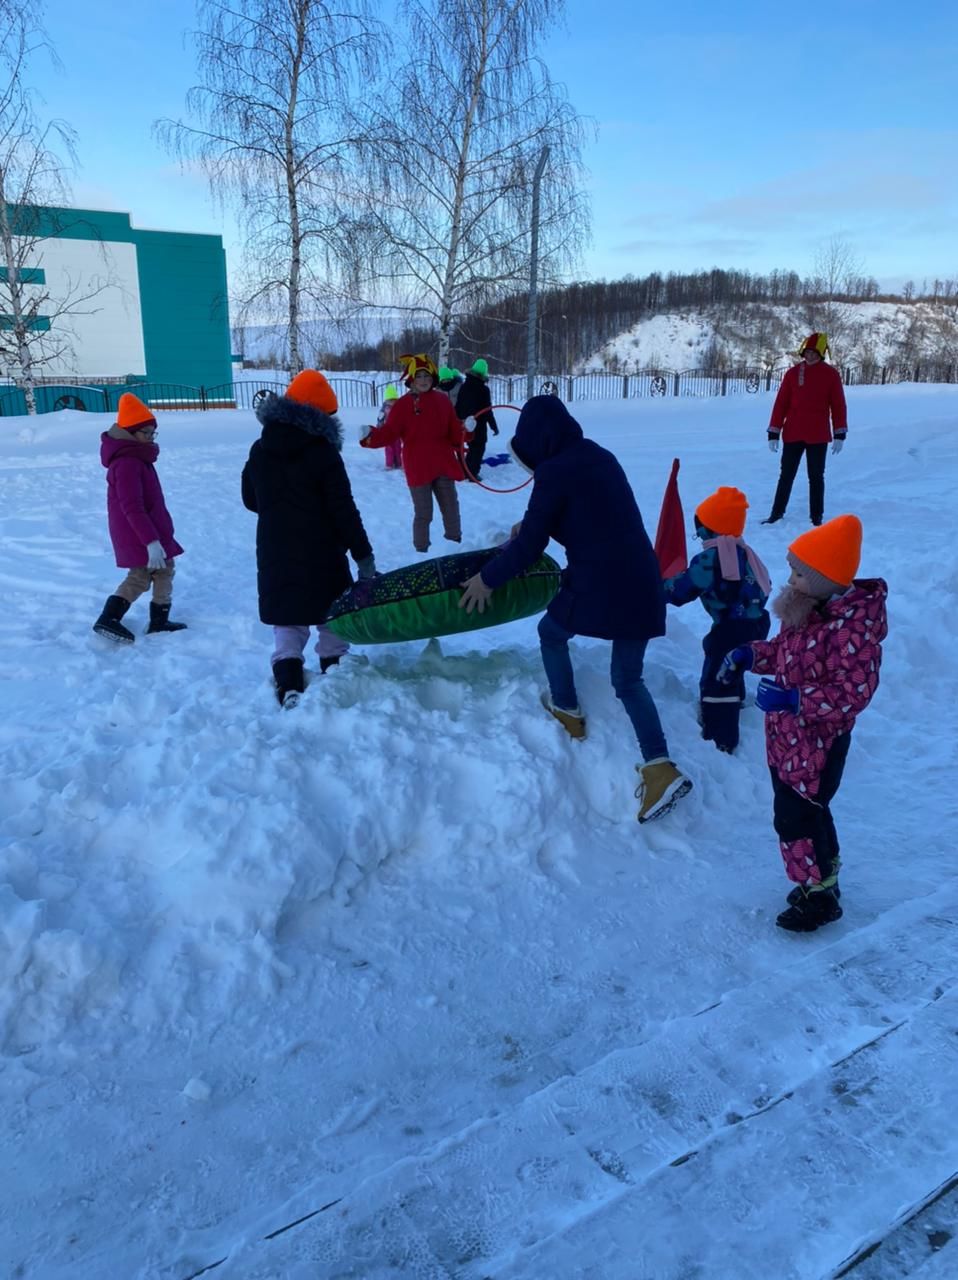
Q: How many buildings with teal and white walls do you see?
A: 1